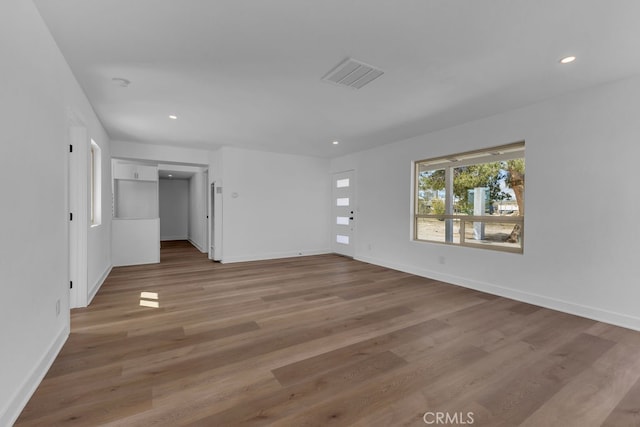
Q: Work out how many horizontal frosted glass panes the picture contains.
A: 4